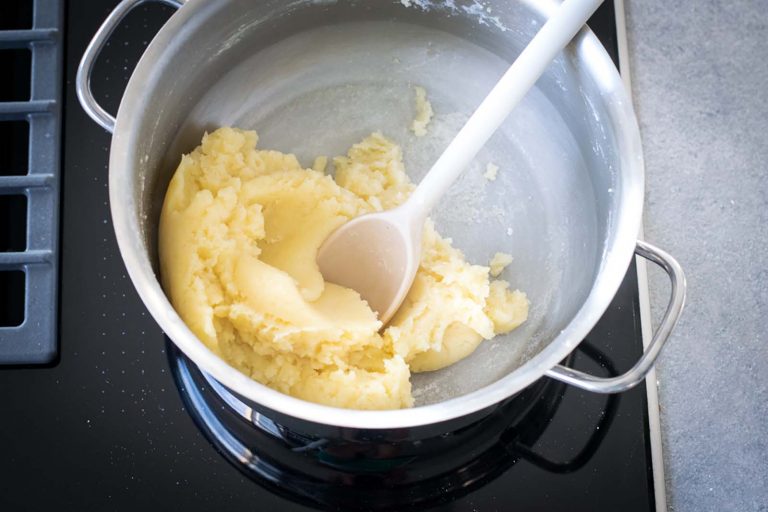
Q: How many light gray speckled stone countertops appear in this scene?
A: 1